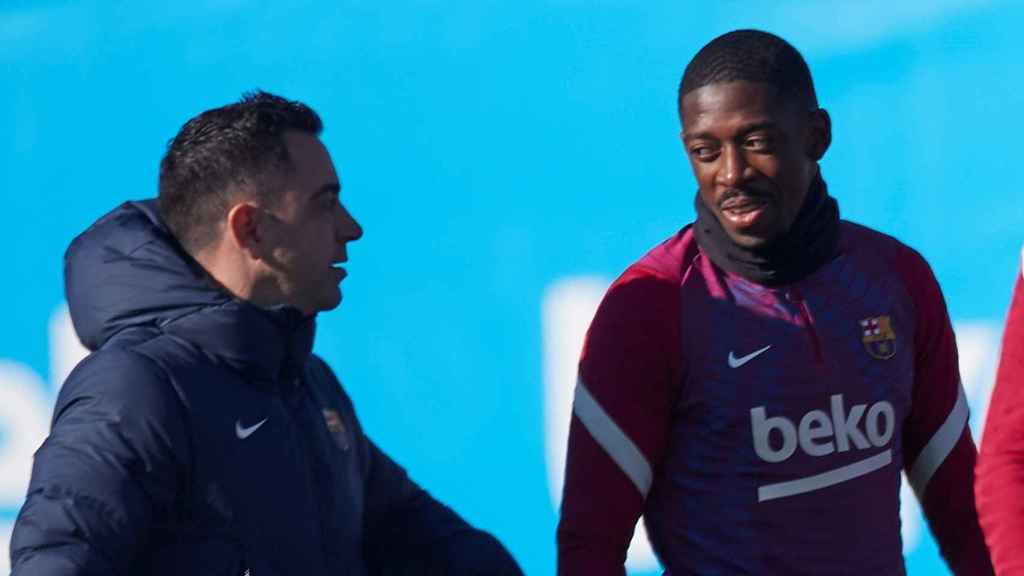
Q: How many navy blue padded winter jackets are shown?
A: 1